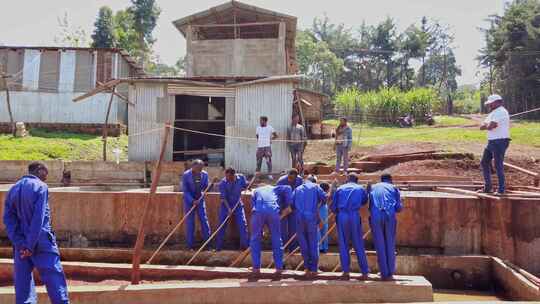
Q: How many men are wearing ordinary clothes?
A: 4